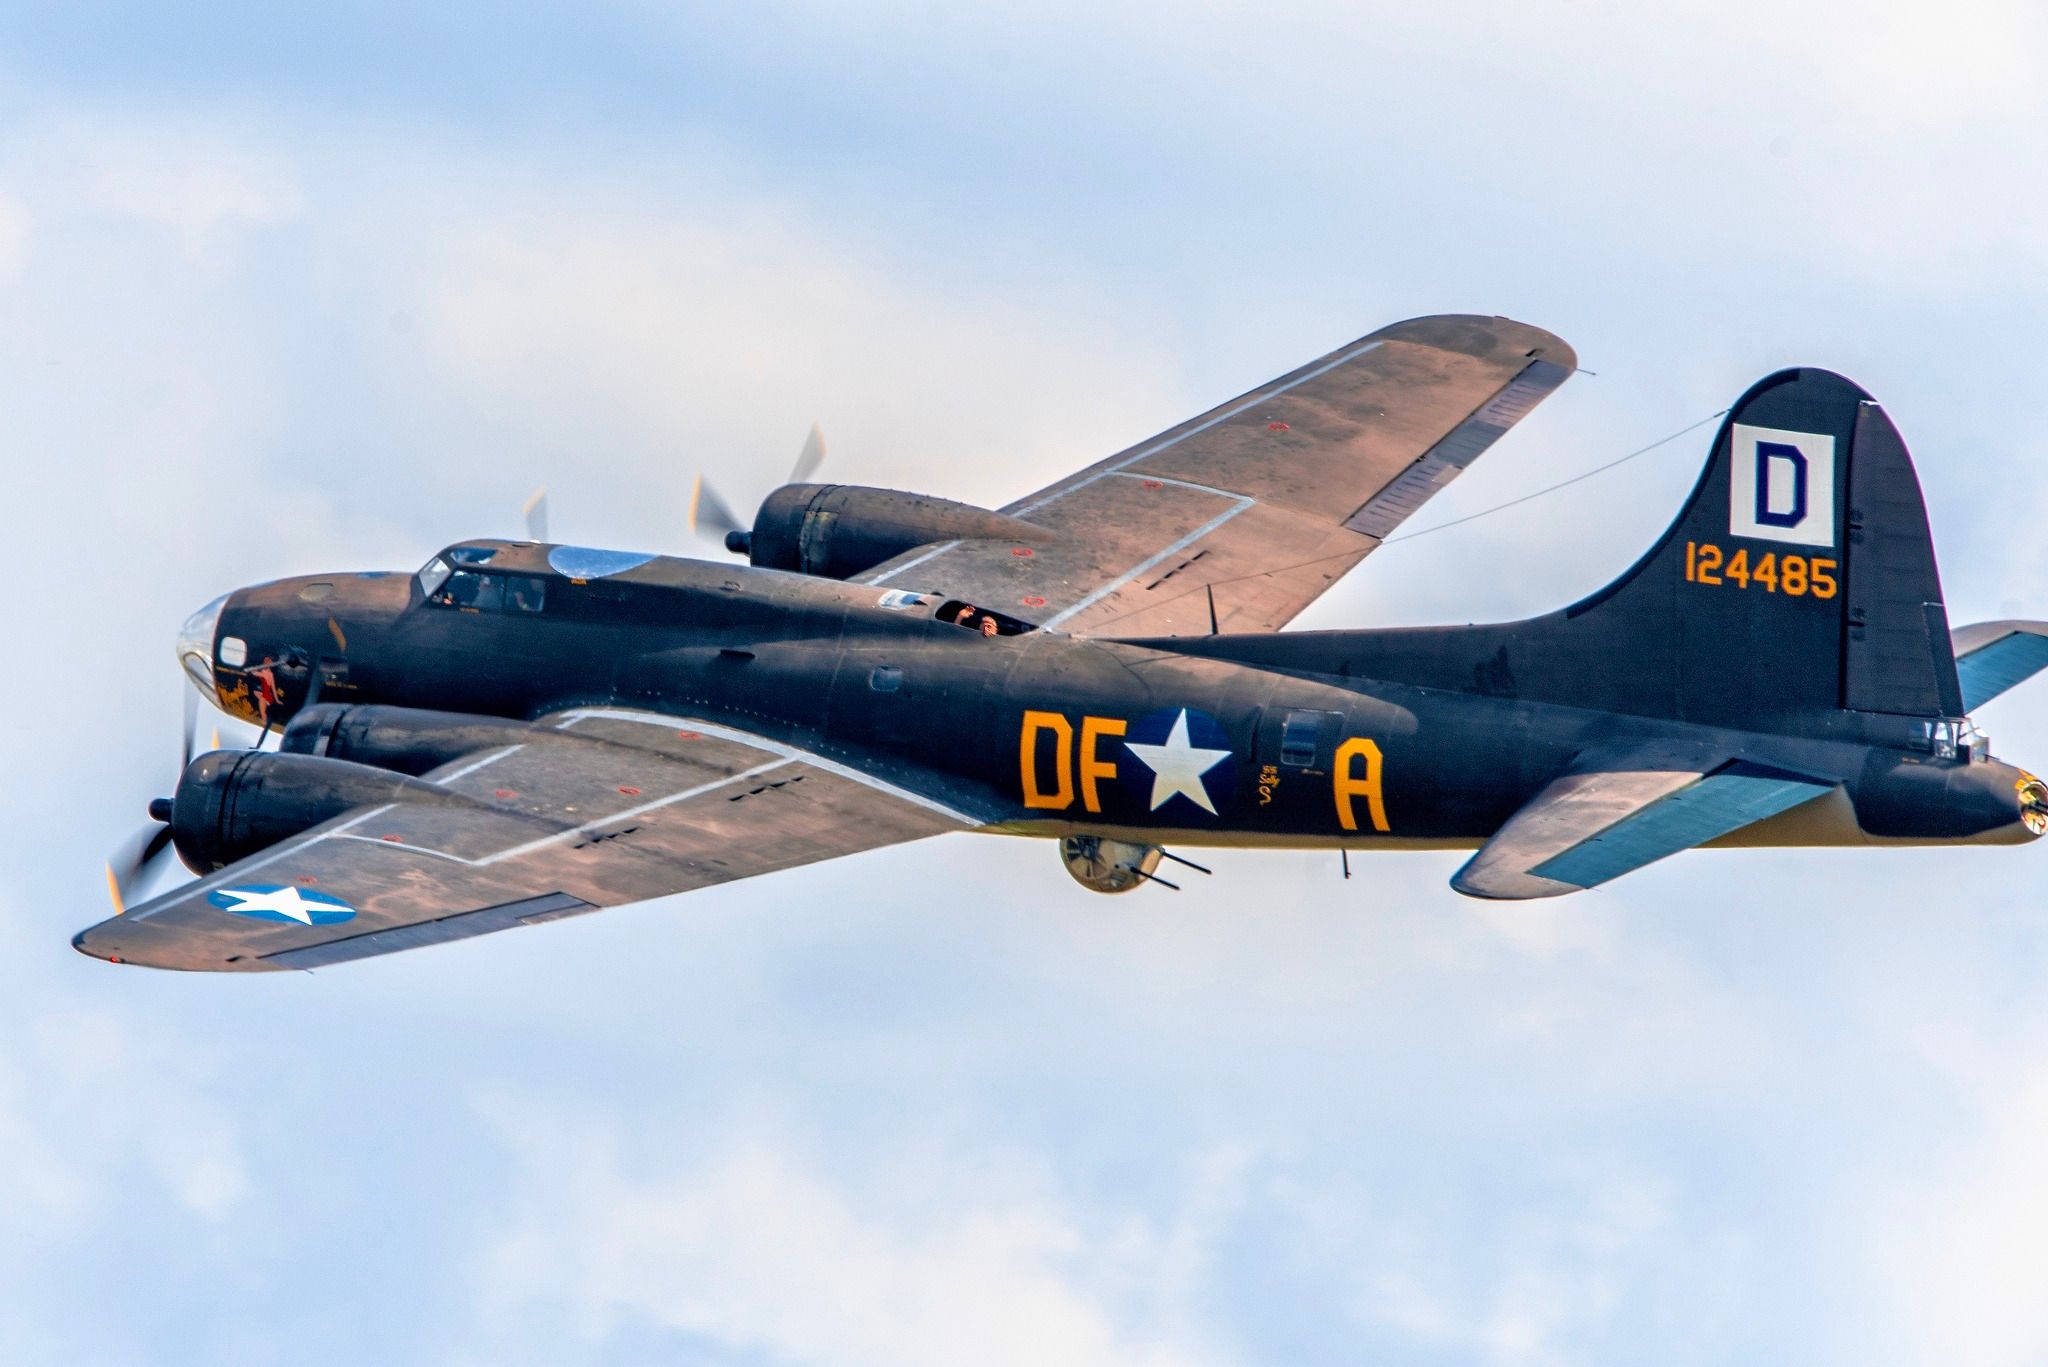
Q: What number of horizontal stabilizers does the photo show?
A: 2